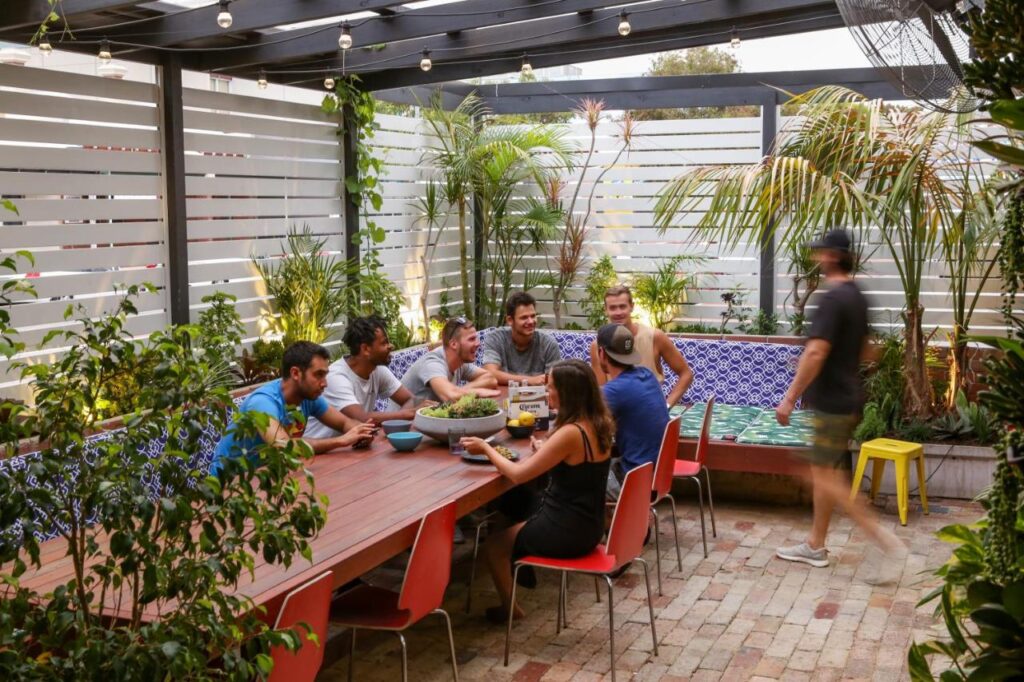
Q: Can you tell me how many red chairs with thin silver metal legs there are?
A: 5